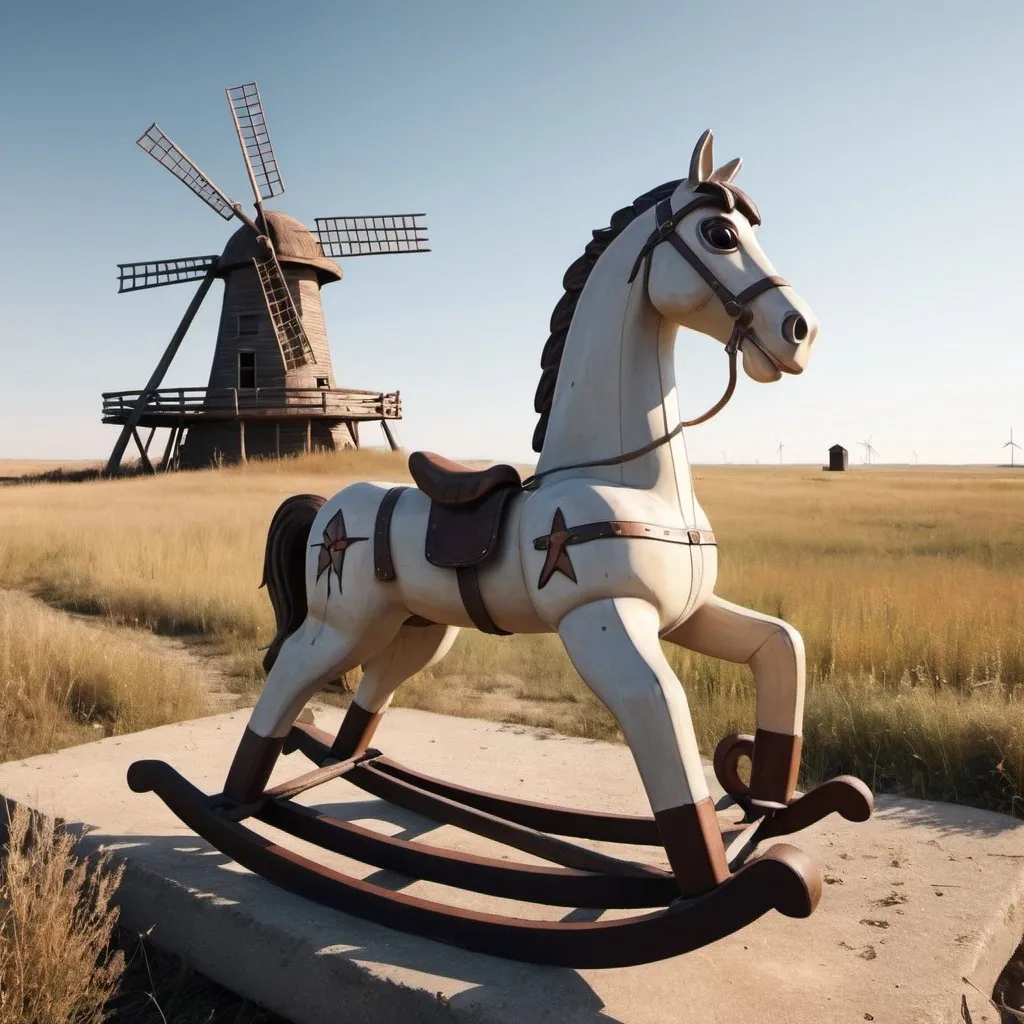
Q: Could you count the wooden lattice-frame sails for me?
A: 5